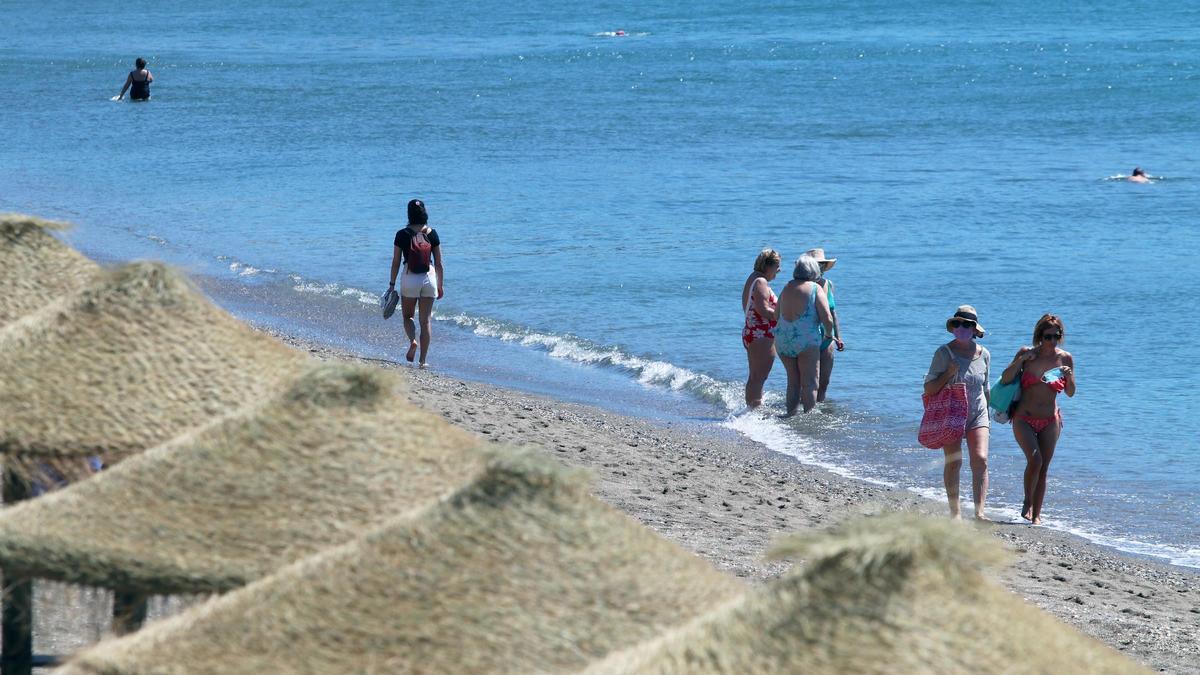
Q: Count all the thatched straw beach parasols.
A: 5